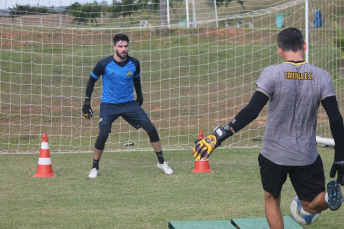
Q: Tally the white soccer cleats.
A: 2